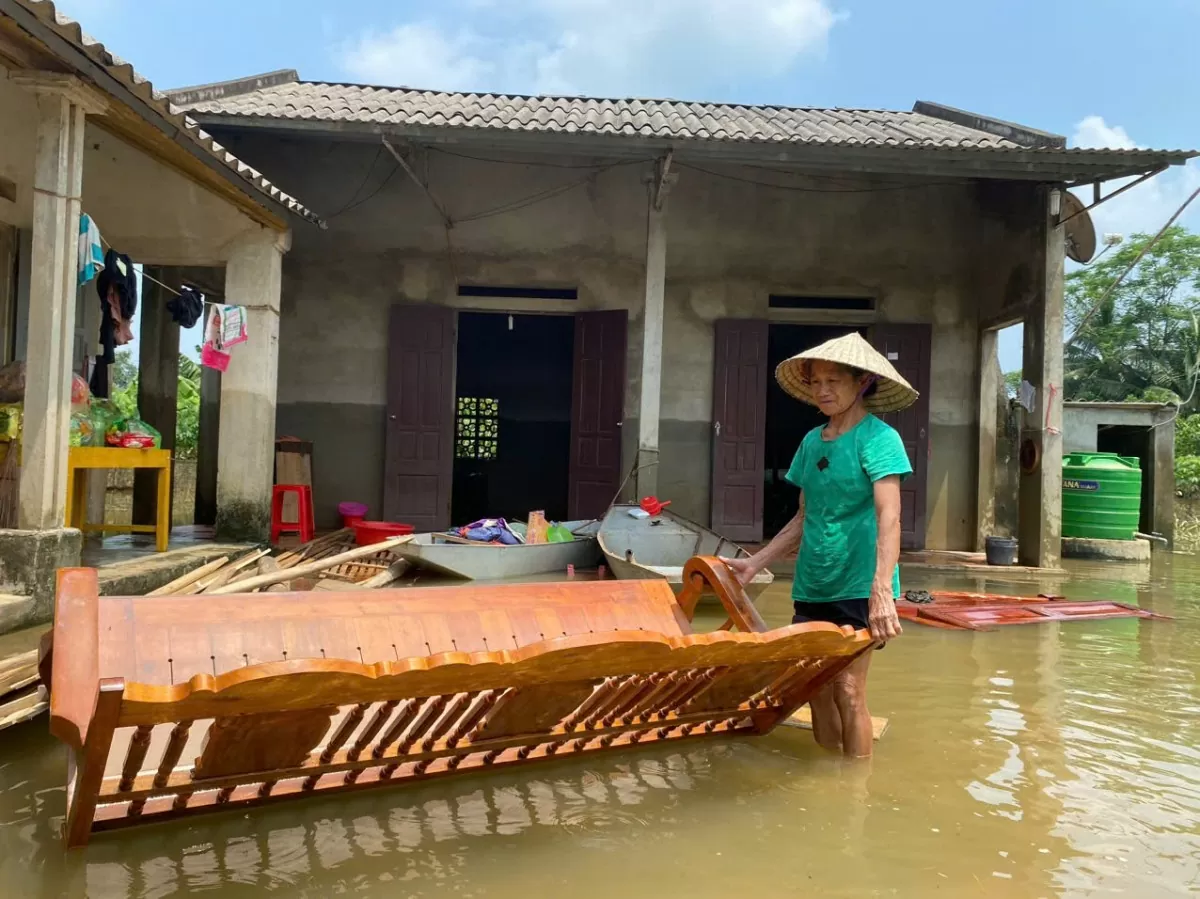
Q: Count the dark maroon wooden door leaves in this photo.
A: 4